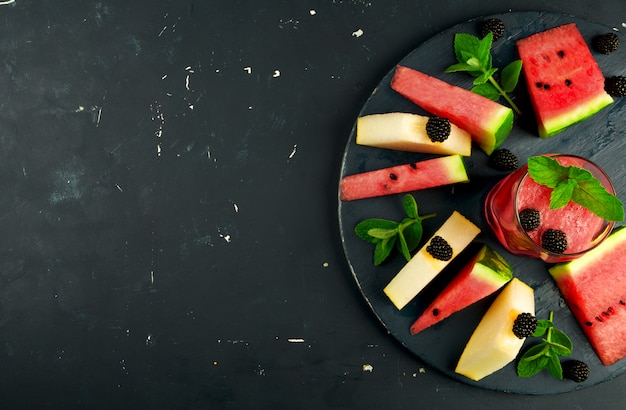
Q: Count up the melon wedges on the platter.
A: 3